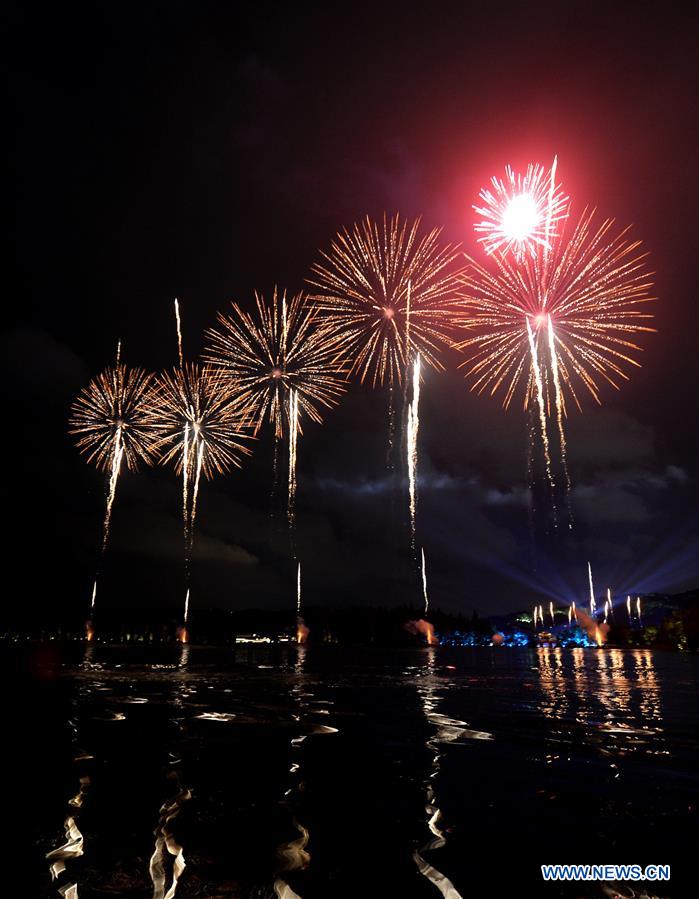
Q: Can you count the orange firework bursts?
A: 5